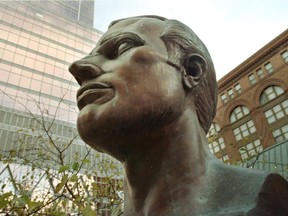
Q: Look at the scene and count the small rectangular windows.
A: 7